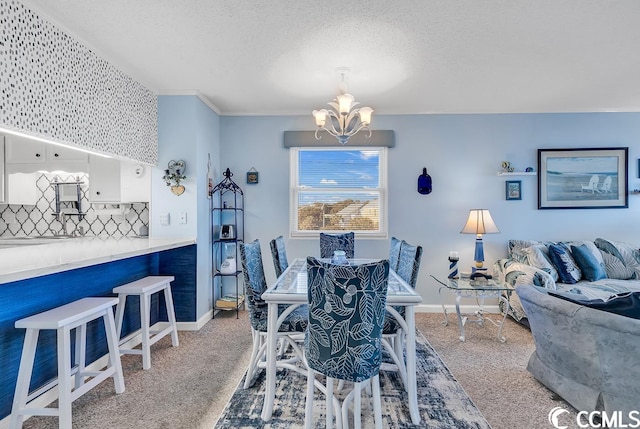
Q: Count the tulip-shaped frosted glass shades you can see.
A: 3